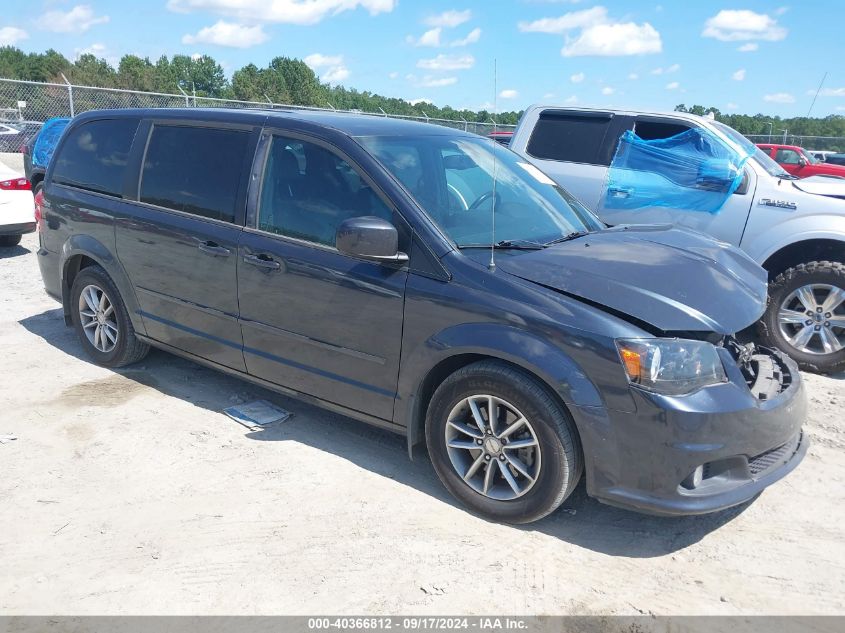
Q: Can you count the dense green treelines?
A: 1